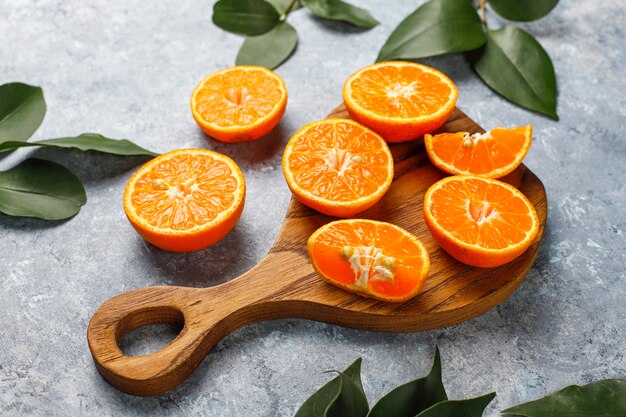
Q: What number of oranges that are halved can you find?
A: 5